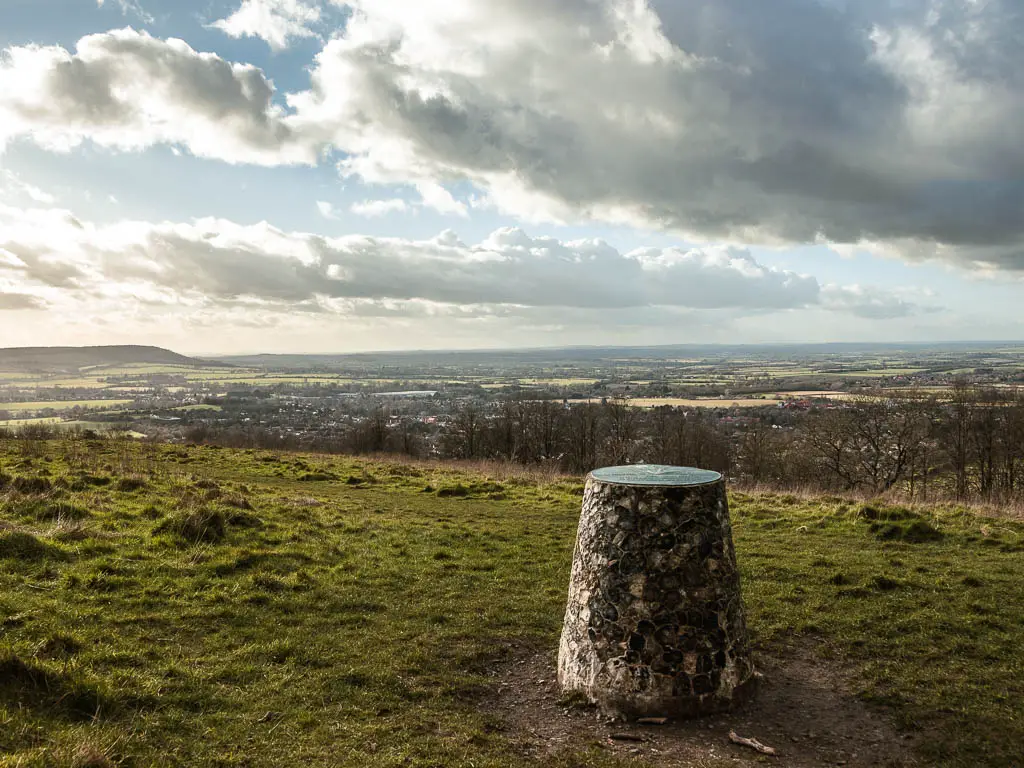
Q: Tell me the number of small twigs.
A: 3